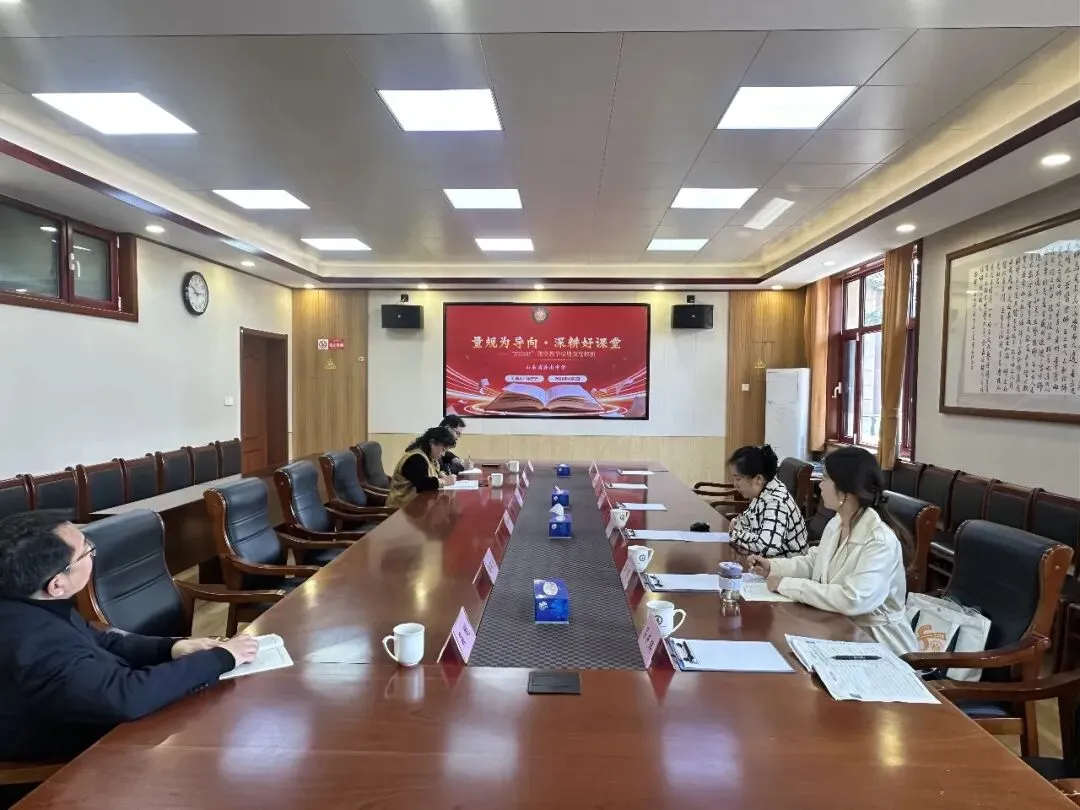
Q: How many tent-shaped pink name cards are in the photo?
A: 12